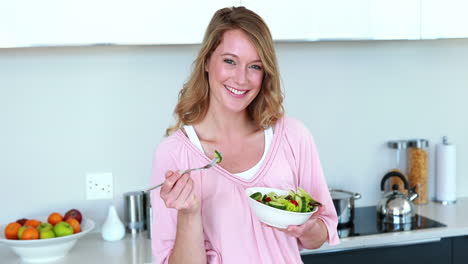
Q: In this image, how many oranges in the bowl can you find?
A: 5